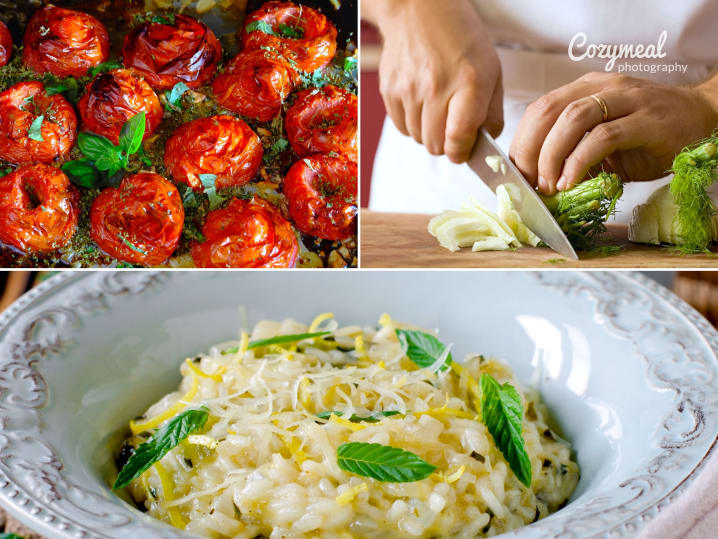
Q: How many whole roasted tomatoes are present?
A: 12